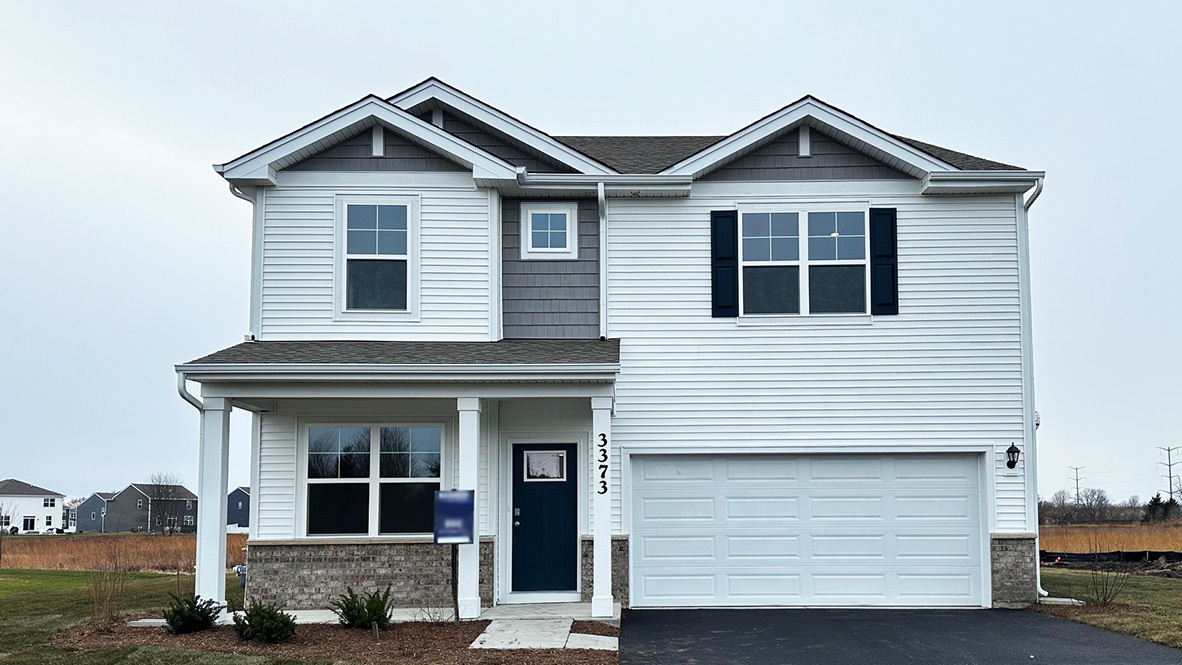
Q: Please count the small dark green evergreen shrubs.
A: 3